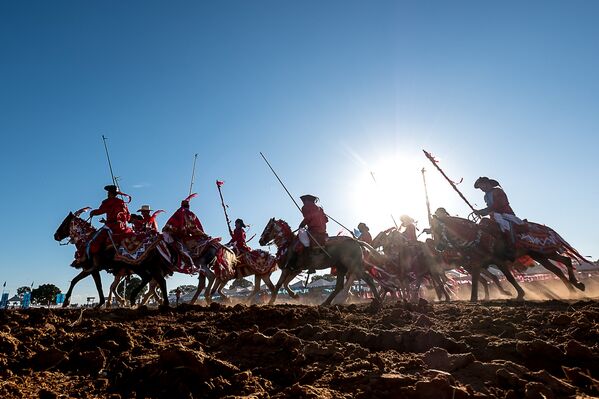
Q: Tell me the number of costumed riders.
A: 9